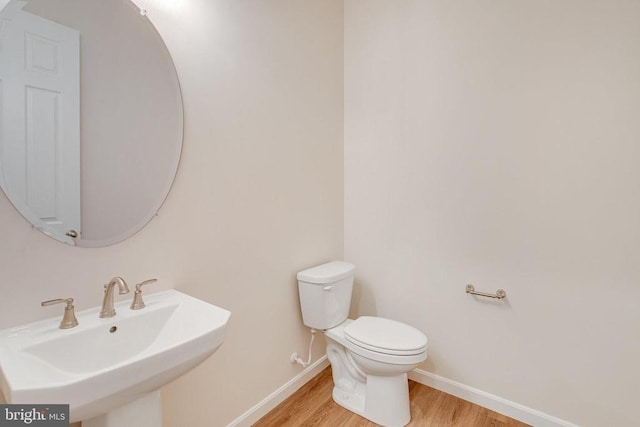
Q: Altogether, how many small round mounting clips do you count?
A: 3